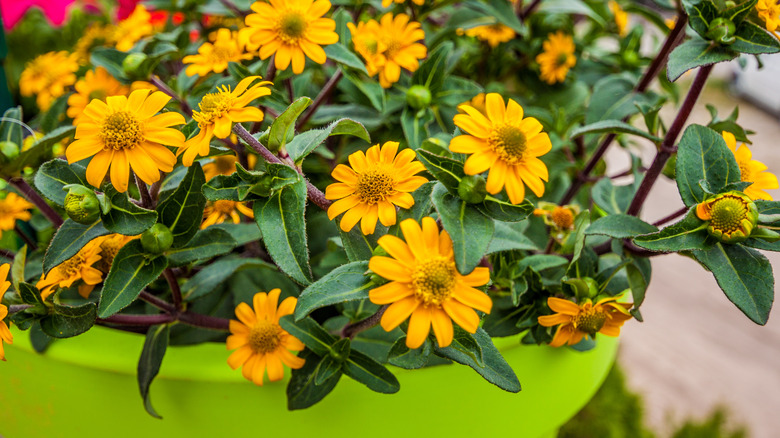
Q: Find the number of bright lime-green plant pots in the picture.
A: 1